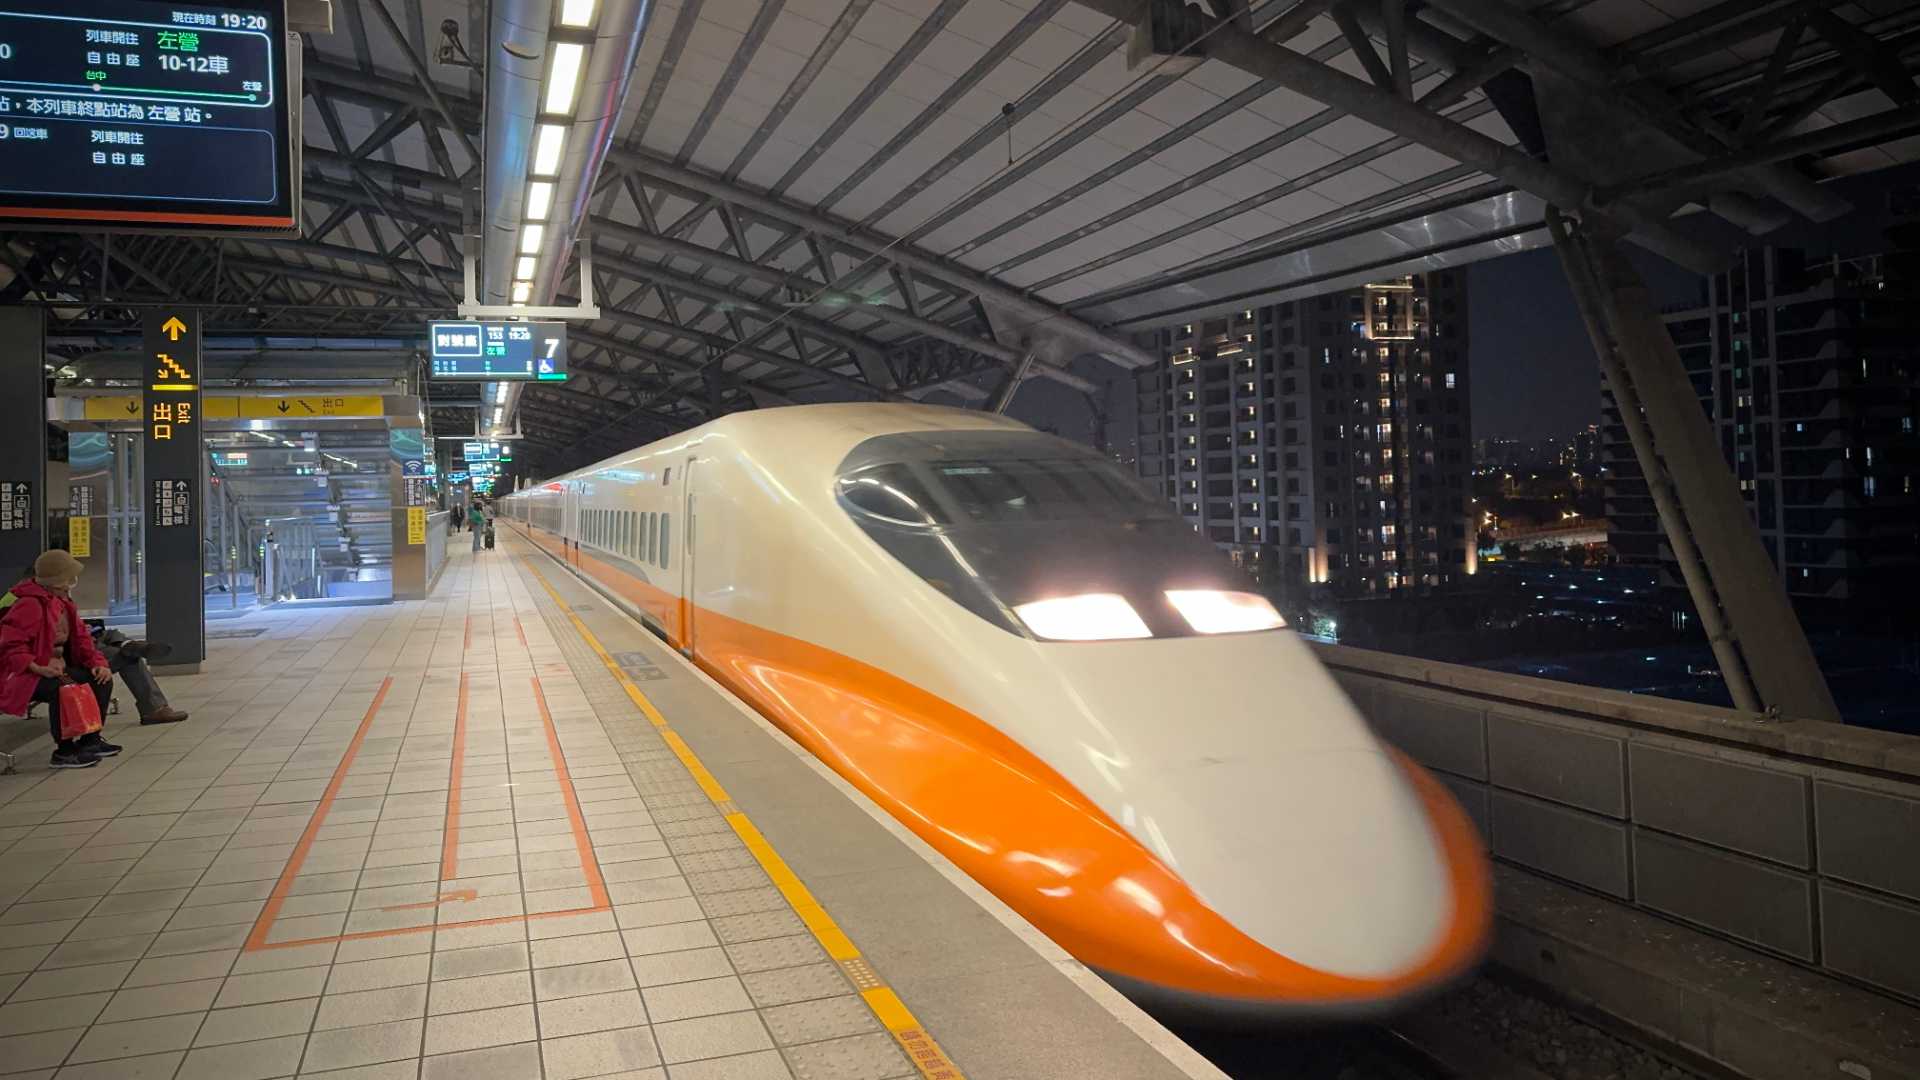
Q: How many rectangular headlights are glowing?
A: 2